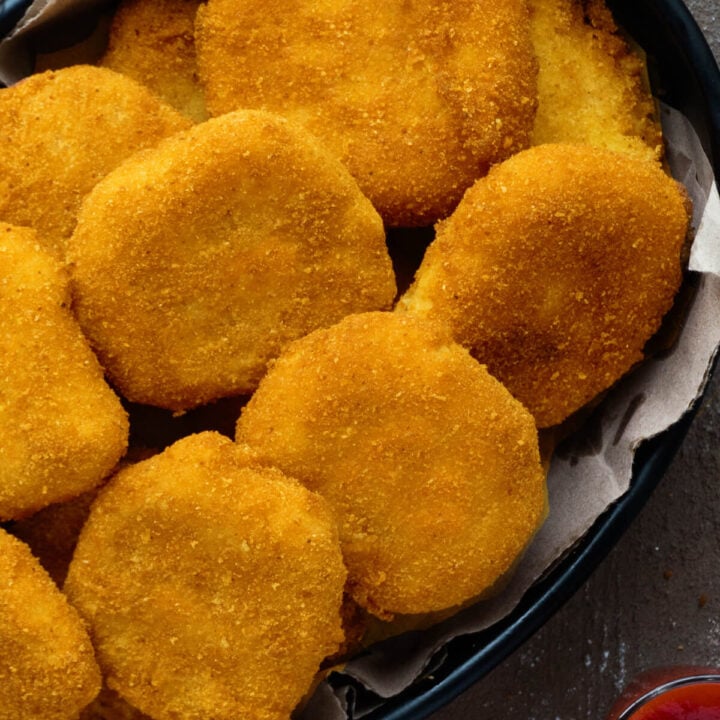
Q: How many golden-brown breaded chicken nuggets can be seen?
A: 10